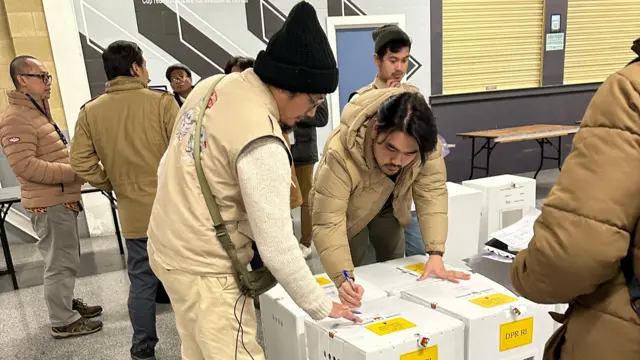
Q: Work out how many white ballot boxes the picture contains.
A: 6